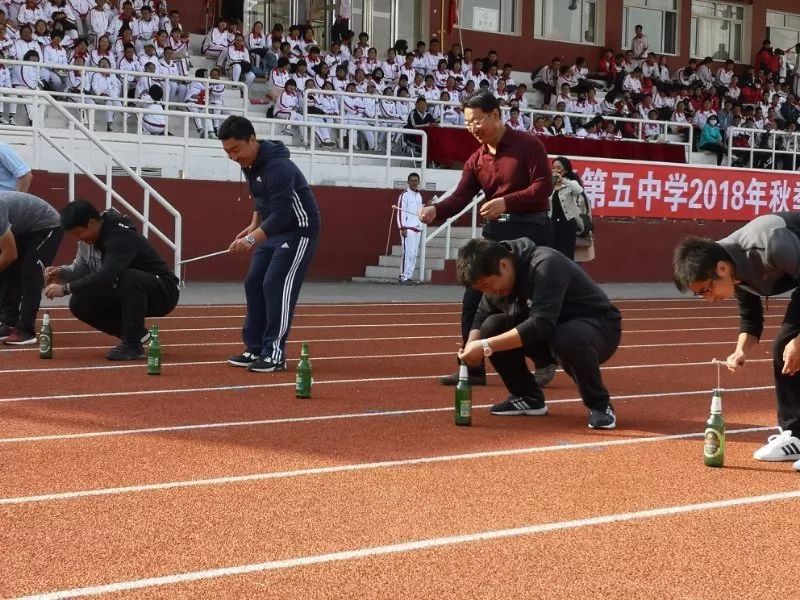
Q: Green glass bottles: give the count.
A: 5